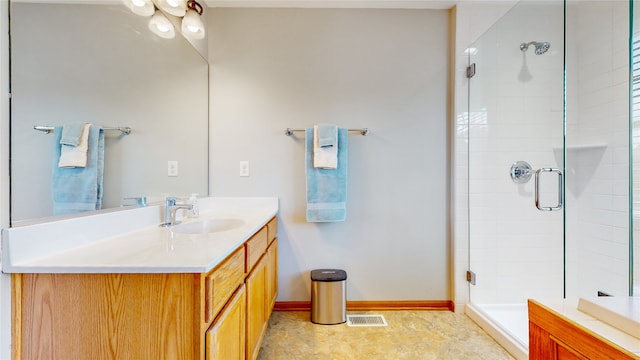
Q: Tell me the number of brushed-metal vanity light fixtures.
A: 1